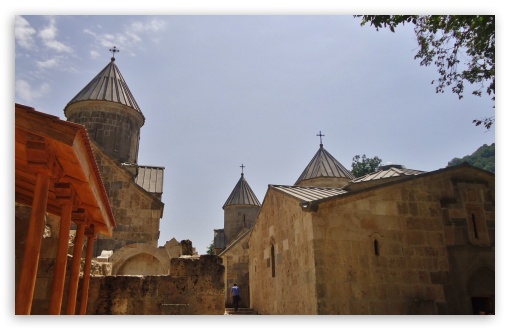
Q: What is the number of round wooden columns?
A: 4